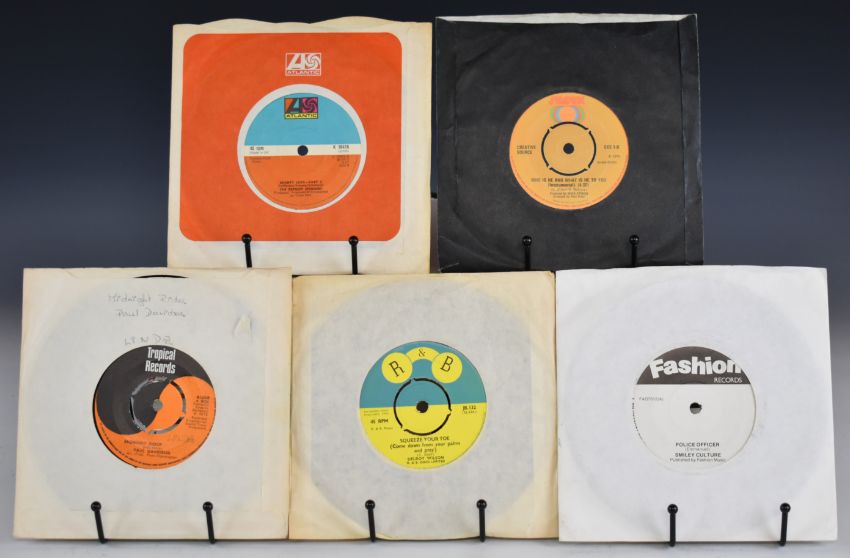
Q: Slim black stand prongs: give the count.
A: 10